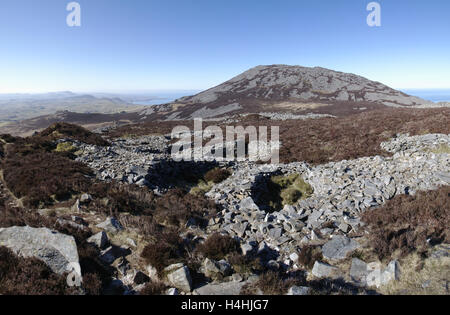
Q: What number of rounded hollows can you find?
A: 2